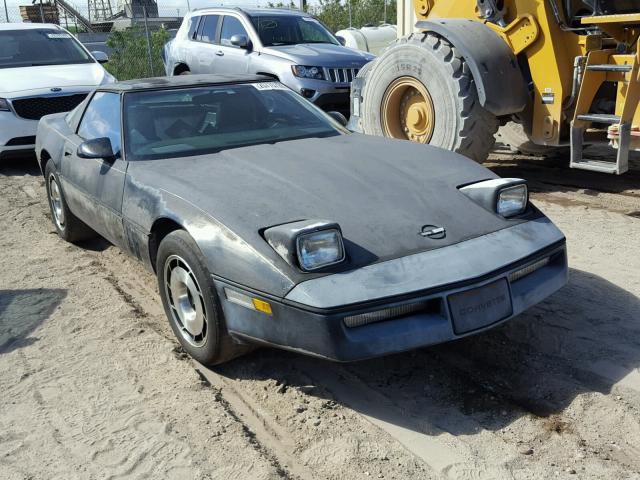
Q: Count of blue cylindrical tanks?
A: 0